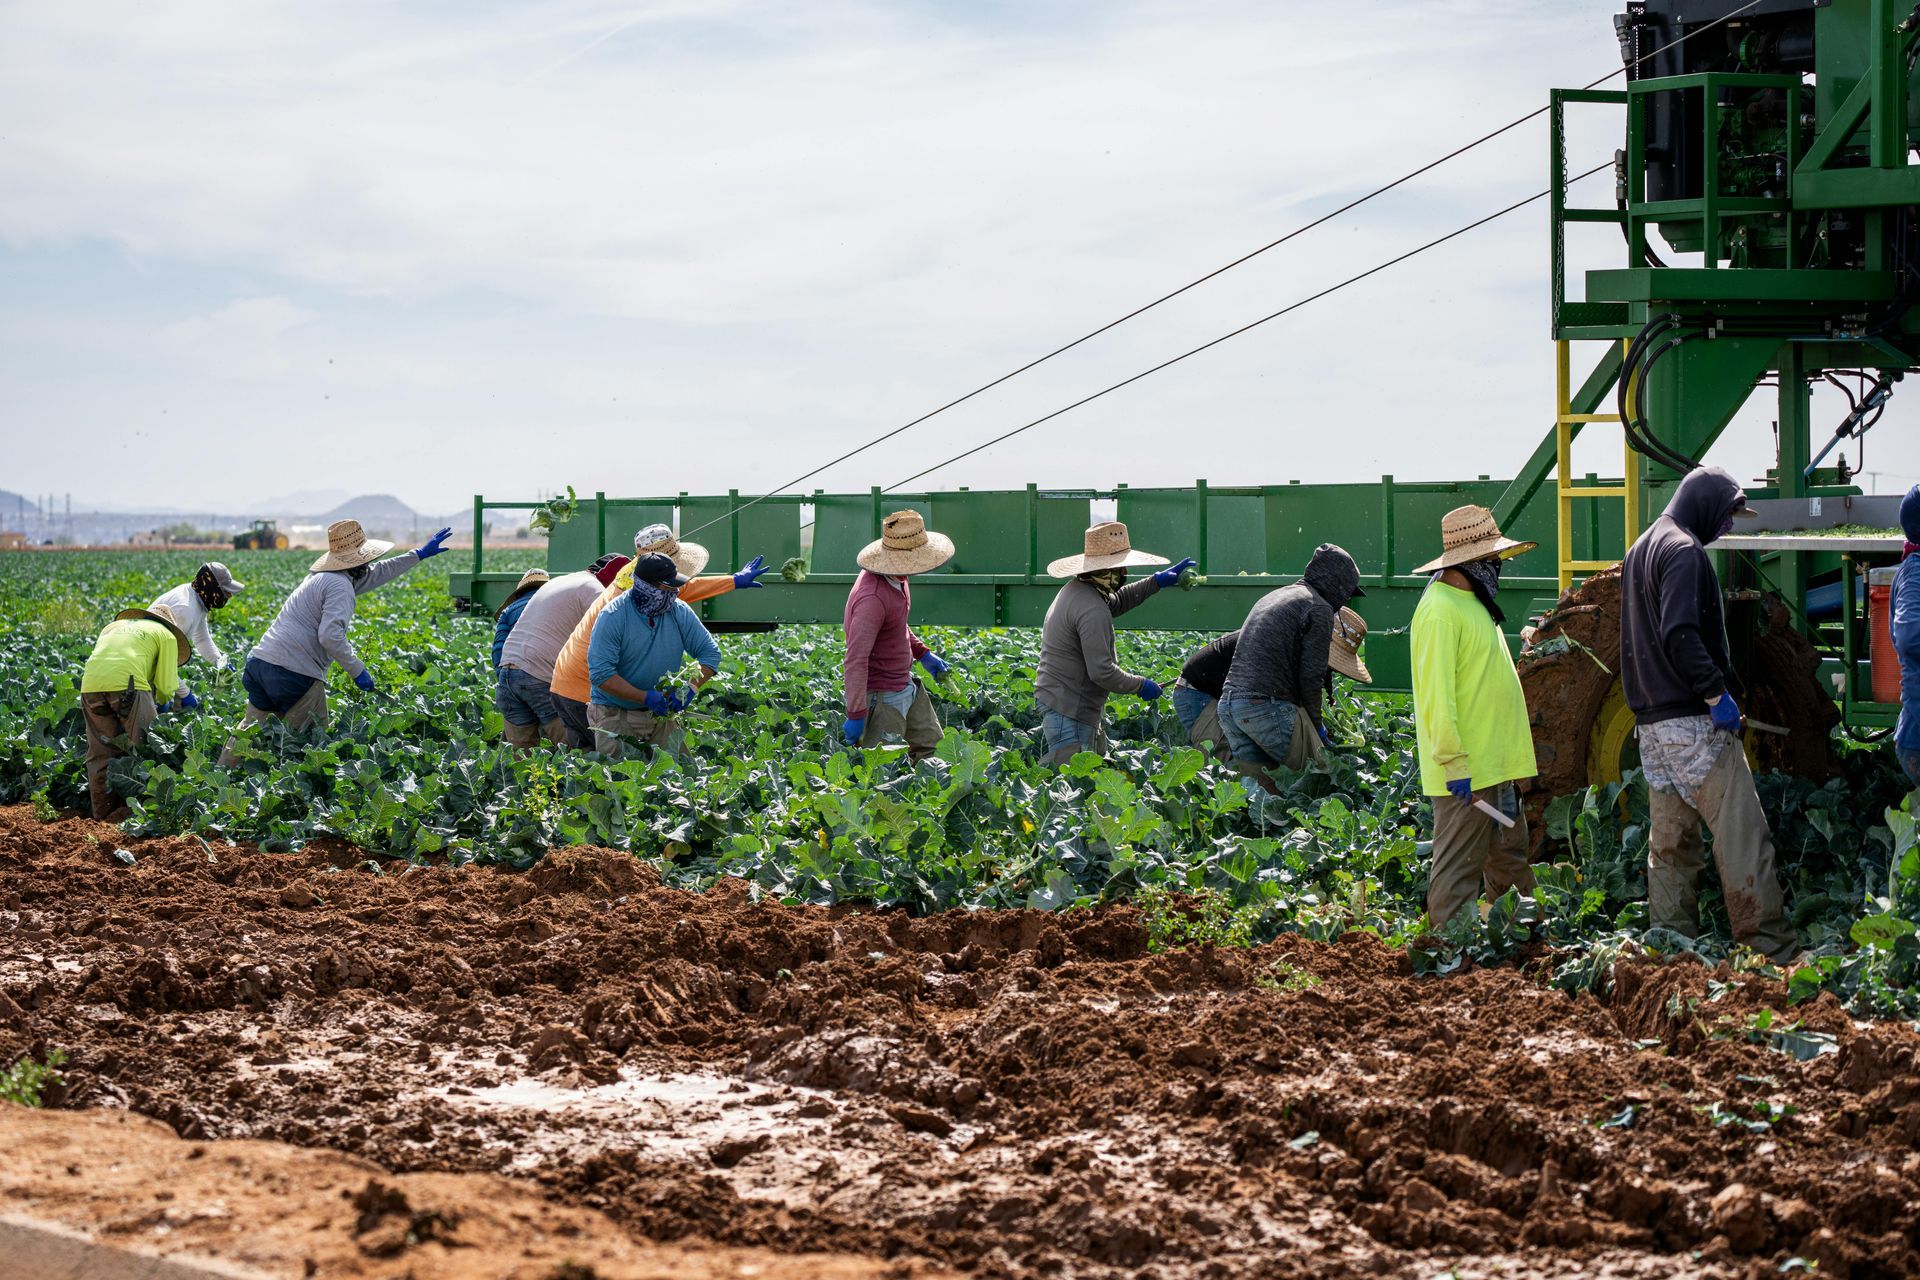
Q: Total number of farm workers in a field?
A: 14